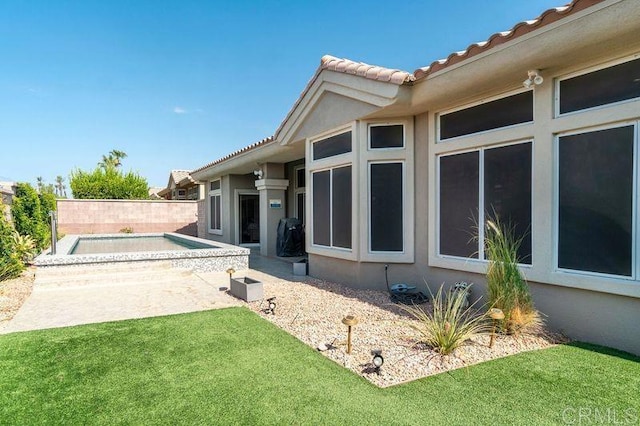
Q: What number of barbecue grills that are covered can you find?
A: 1